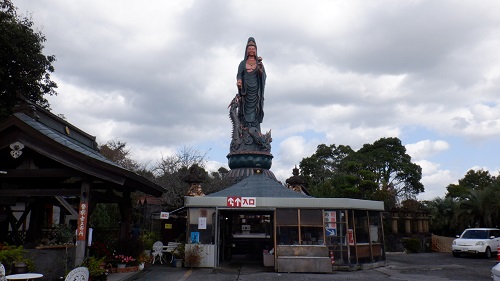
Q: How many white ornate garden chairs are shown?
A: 3